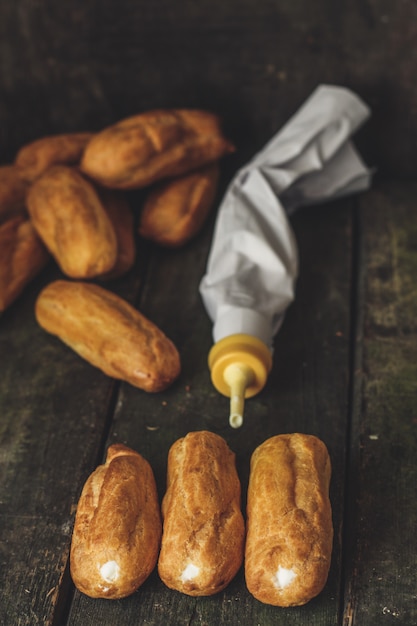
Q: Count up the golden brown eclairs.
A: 11